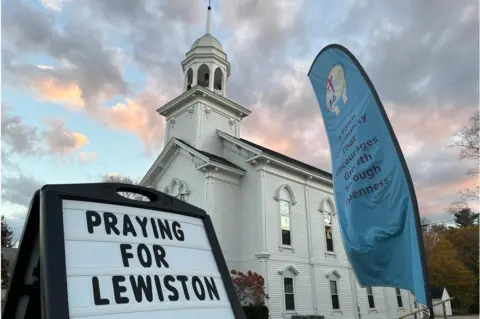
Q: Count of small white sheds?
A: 1